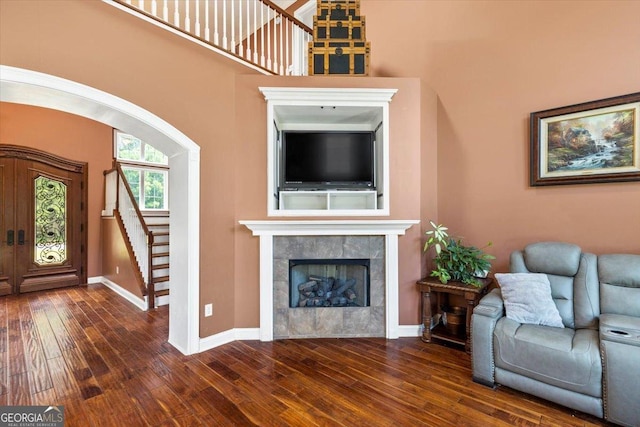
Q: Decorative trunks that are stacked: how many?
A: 3